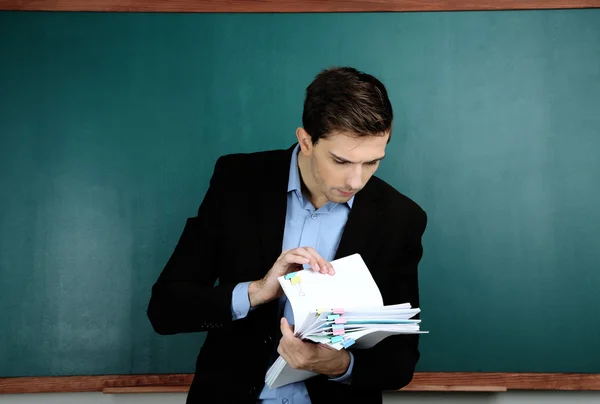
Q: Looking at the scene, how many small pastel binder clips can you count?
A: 10